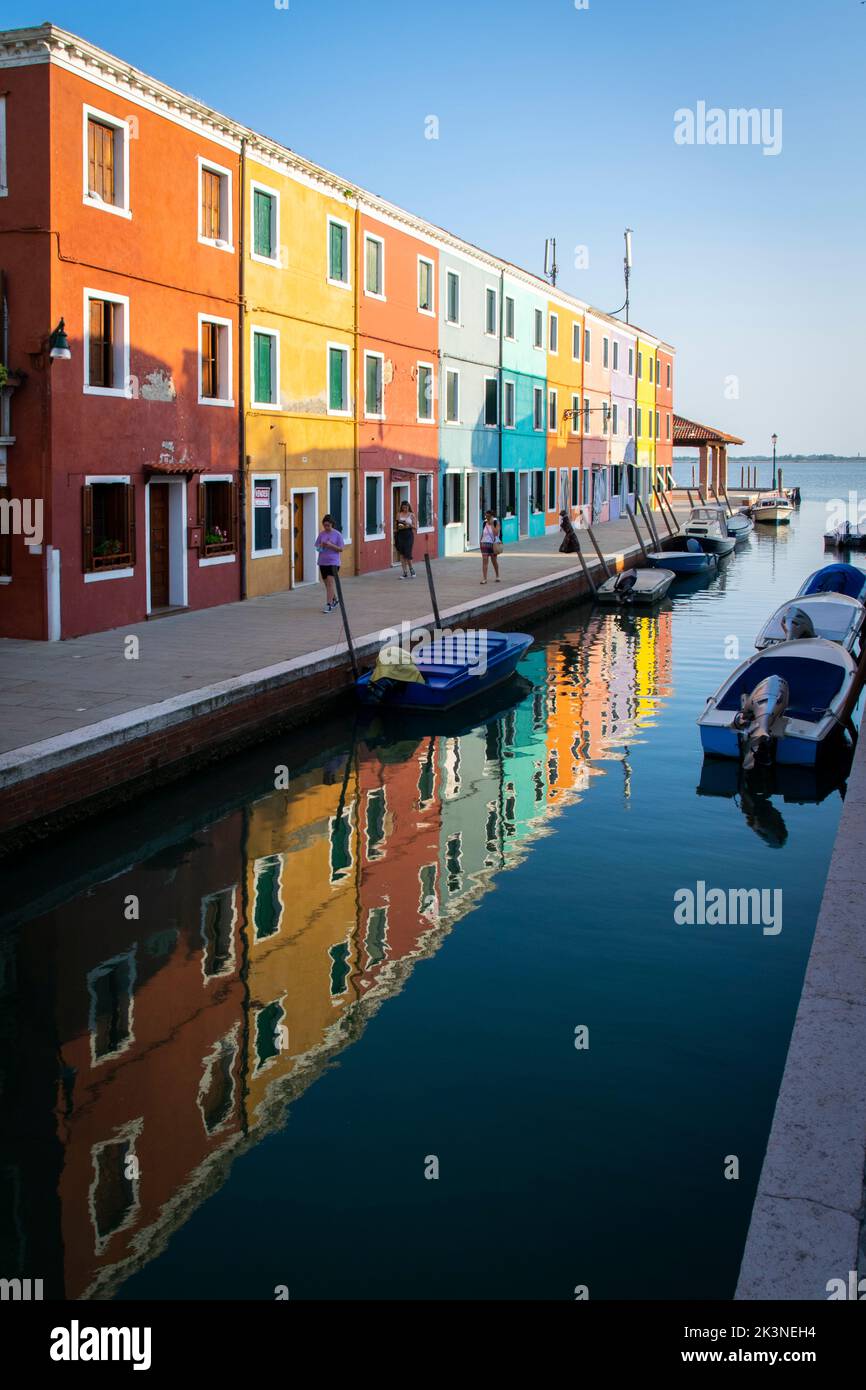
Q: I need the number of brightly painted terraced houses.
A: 10